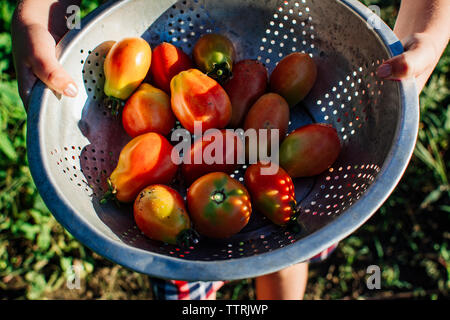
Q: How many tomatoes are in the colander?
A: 14